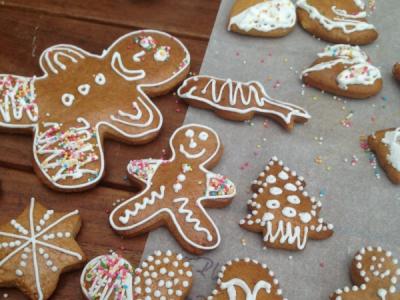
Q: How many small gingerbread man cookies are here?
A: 2